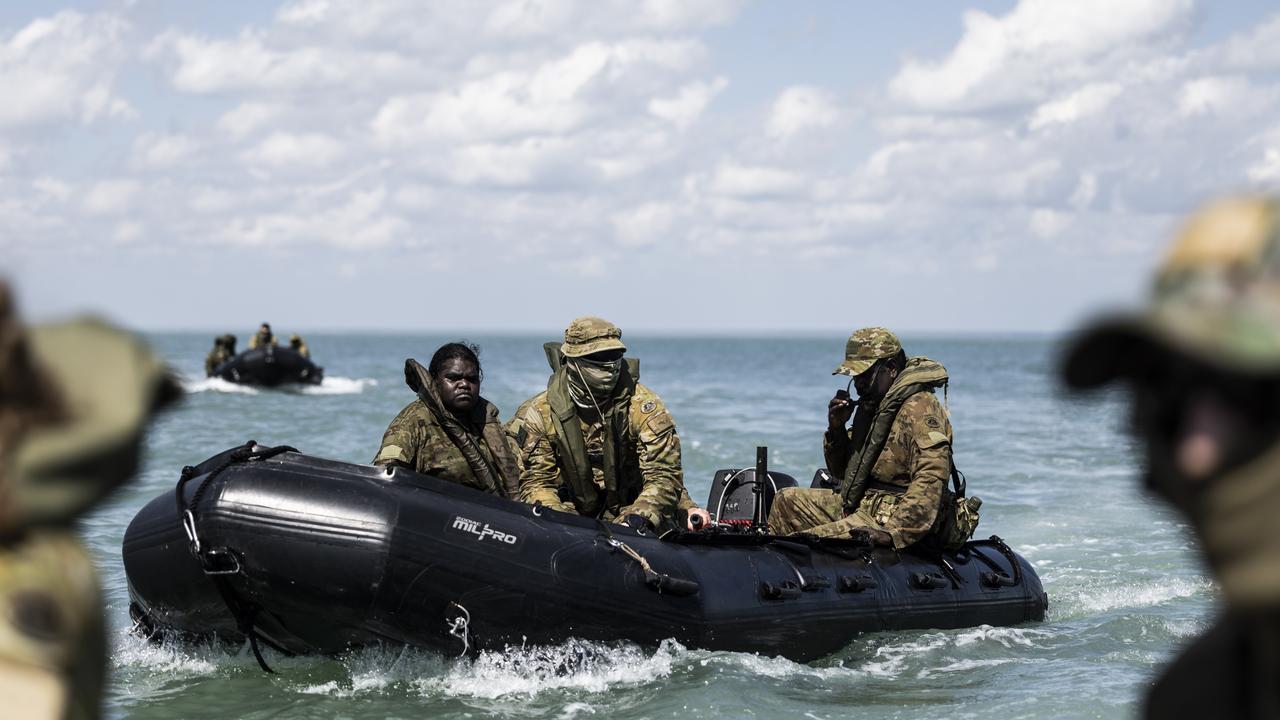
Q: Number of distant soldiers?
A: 4